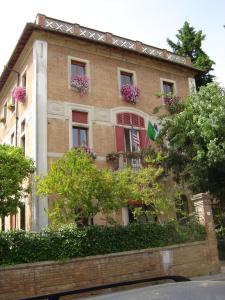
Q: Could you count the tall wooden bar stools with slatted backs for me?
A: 0